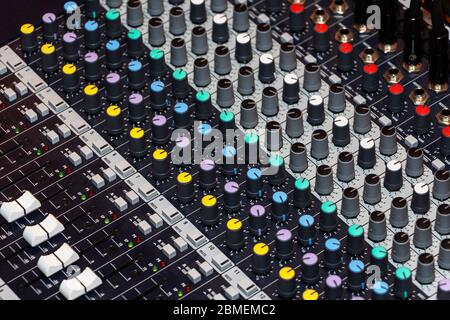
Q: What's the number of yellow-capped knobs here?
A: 13